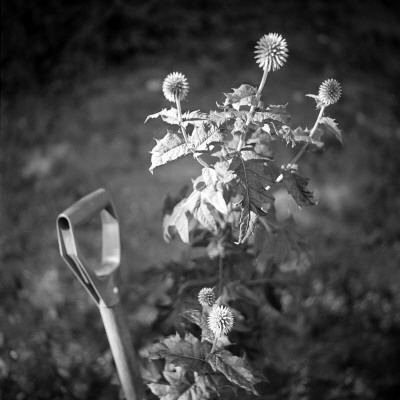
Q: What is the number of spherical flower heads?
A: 5